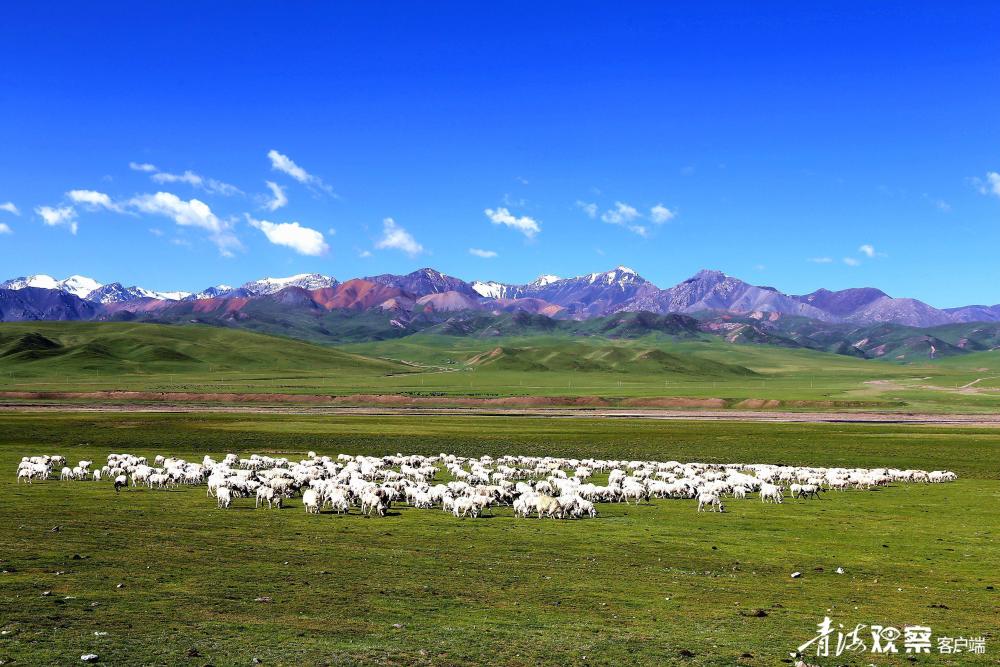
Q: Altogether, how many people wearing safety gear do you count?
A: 0